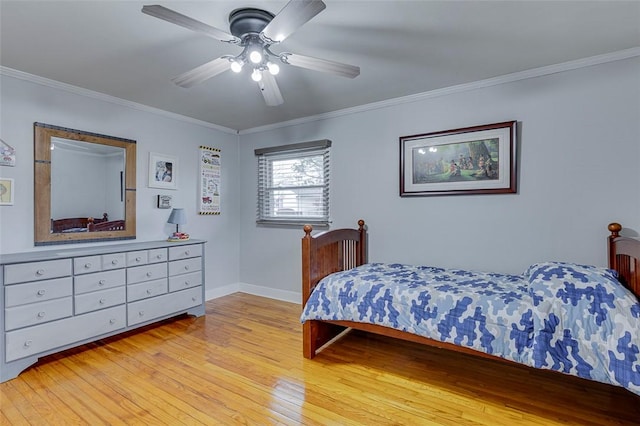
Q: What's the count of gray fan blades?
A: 5